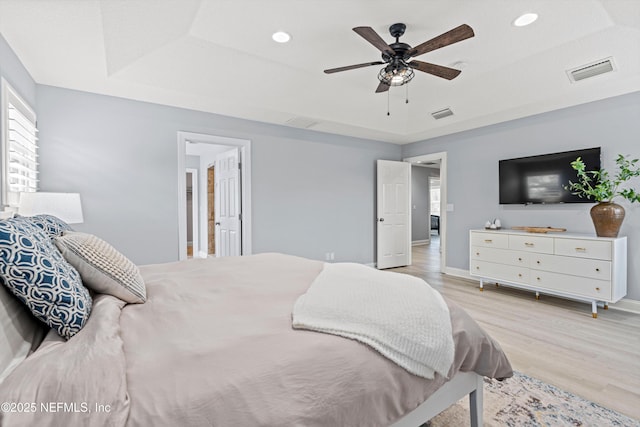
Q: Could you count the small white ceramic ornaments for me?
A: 3